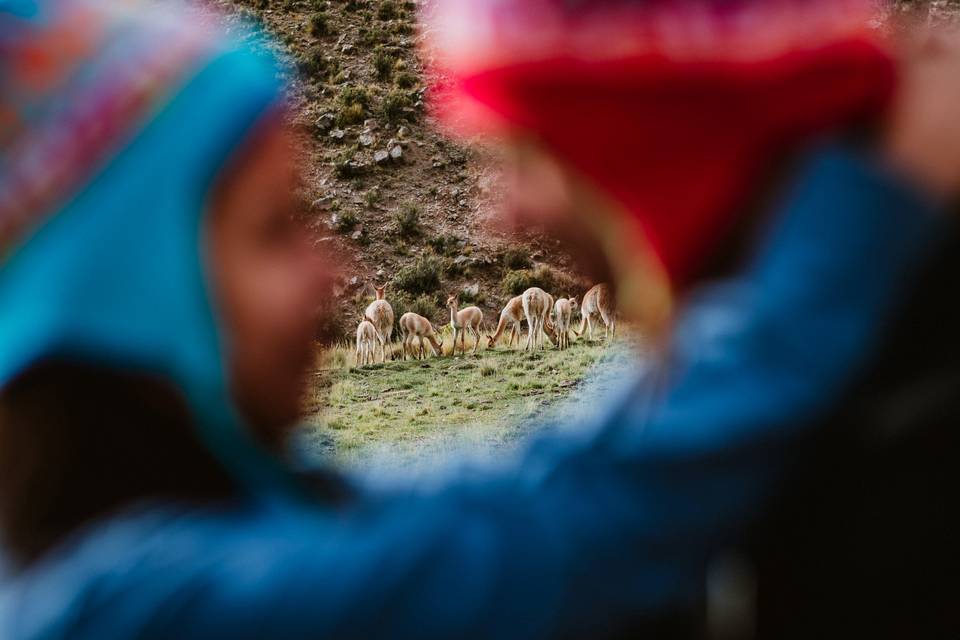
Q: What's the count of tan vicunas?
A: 8